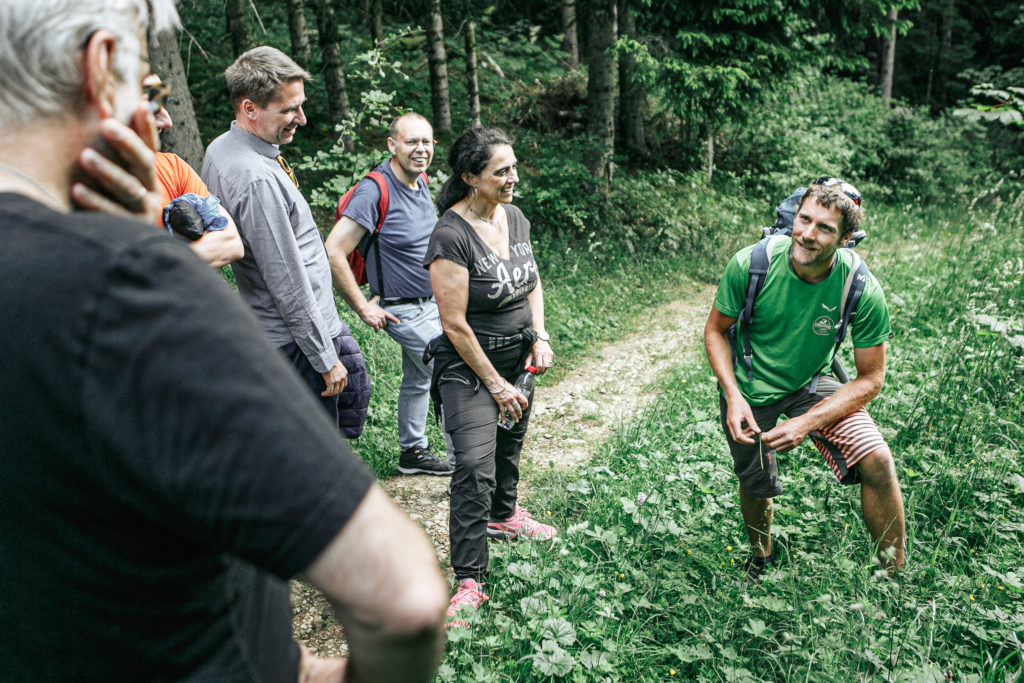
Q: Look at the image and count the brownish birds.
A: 0